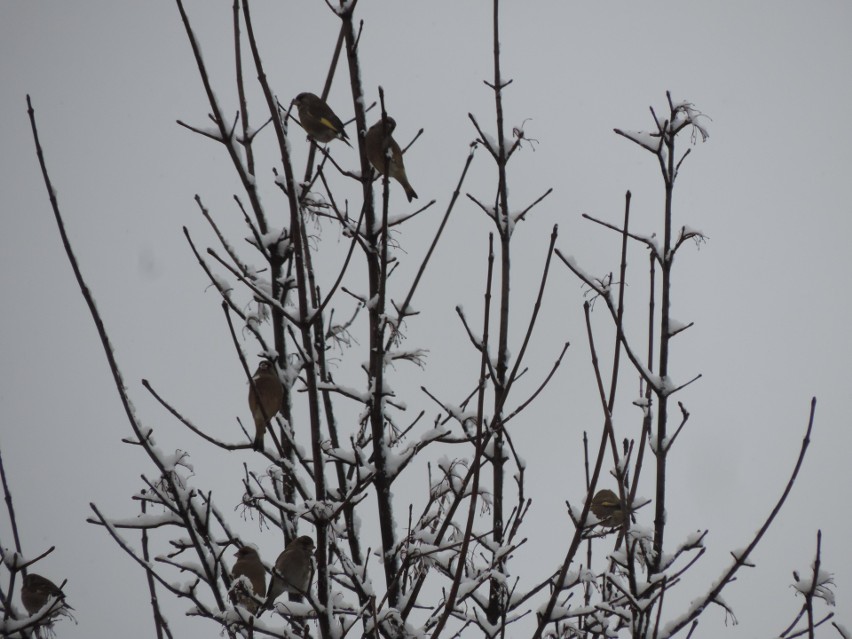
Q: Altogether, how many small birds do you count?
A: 7